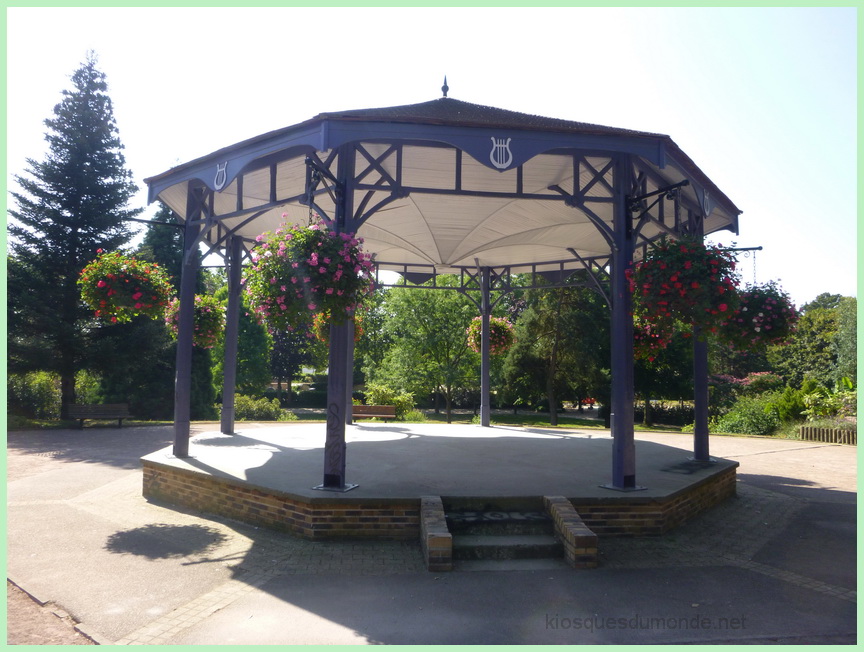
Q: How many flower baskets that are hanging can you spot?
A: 8